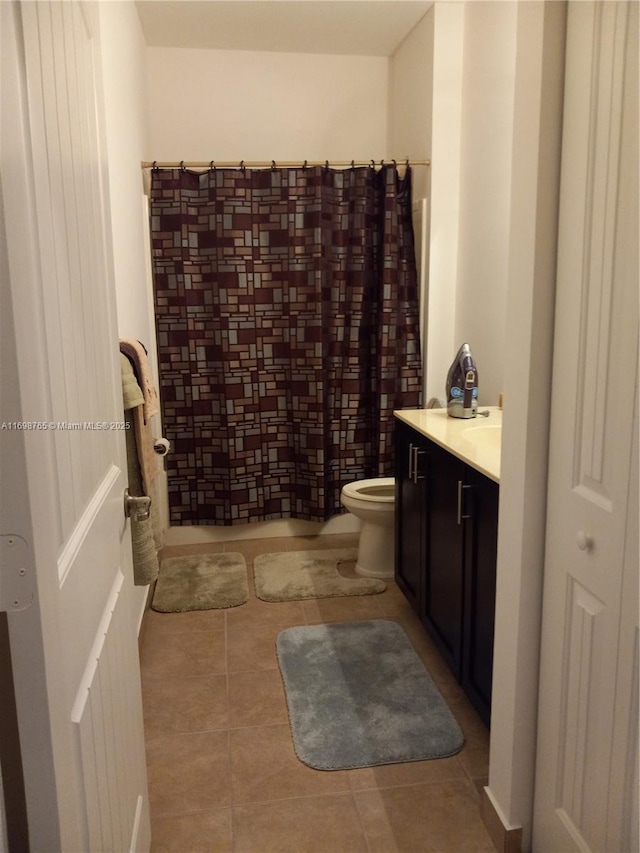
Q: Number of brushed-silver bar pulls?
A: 3